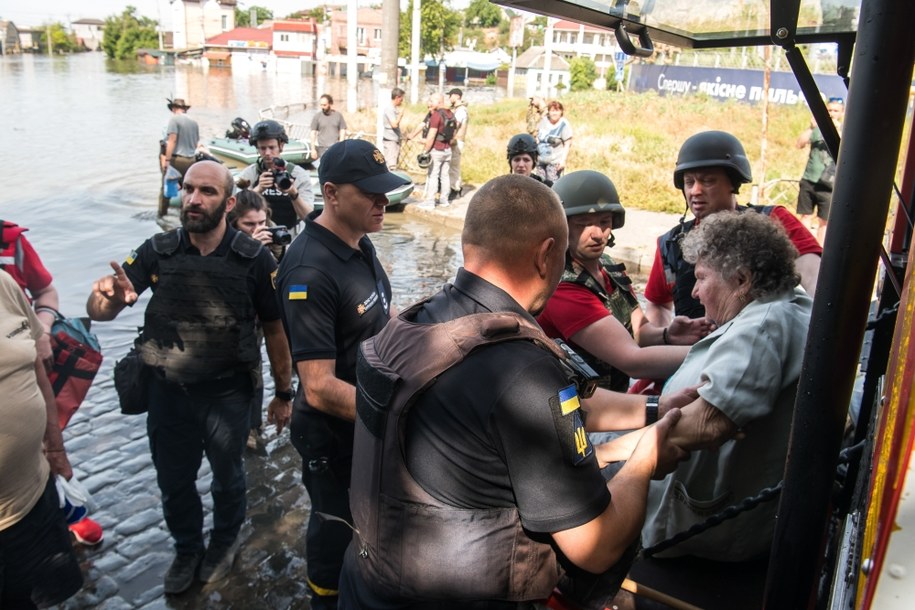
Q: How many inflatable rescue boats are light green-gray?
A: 2